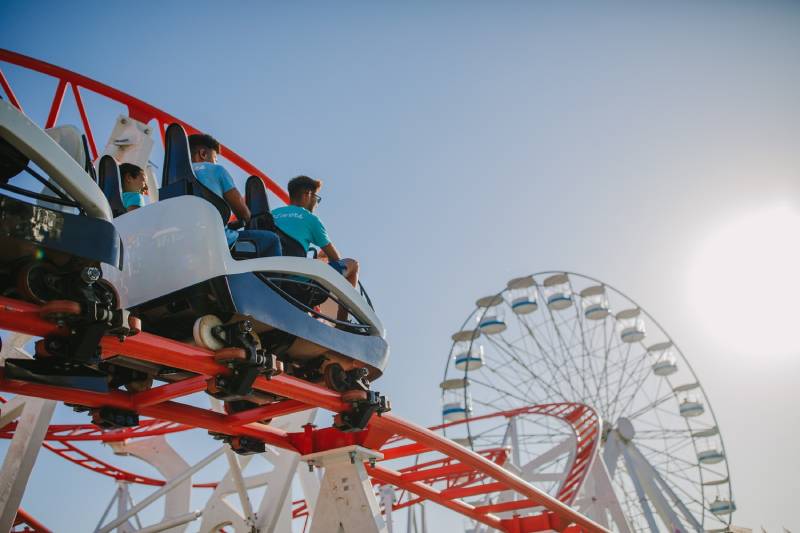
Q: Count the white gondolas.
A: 11